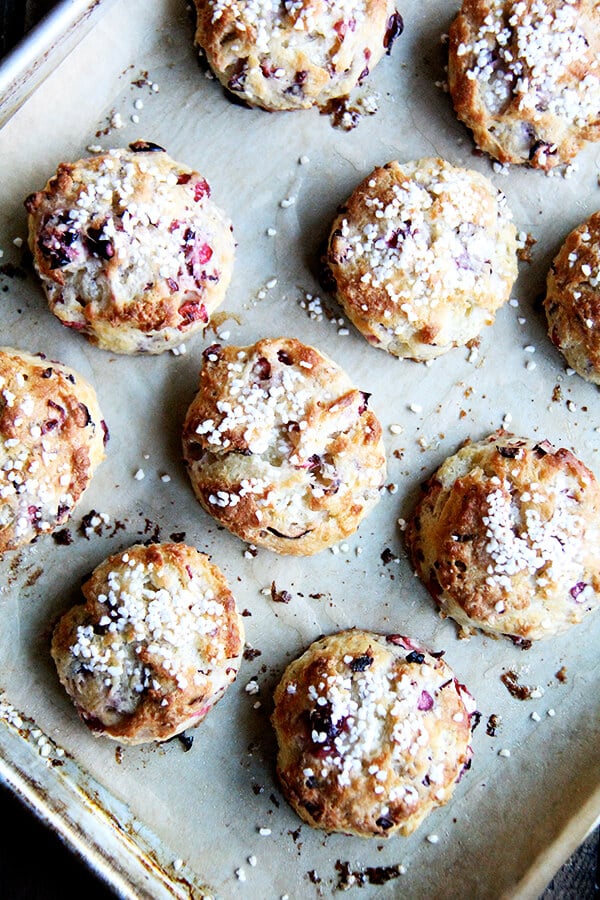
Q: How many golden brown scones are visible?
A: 10